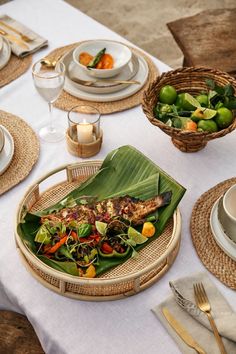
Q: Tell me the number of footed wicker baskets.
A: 1